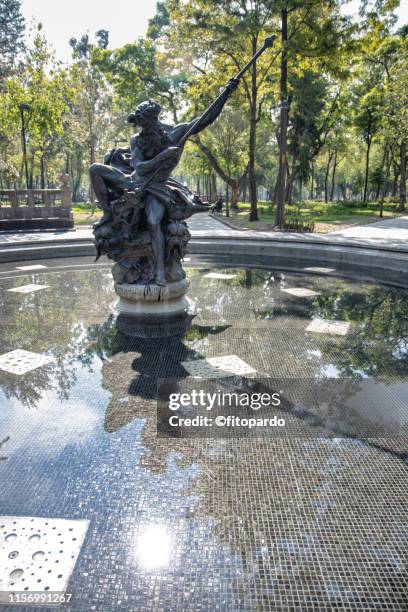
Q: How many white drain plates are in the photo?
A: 9